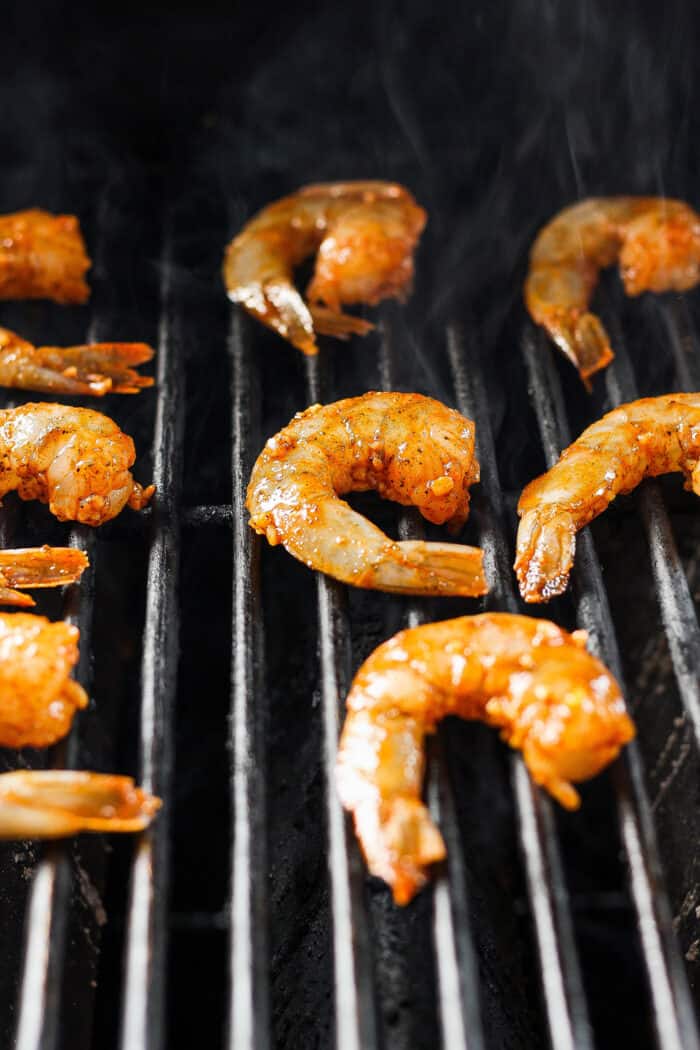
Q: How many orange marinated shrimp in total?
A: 8